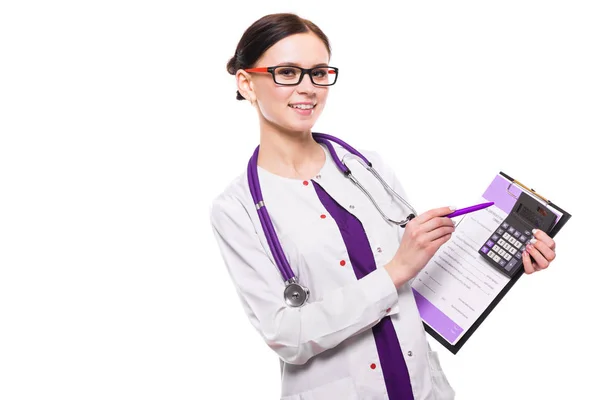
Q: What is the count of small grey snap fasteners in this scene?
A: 4